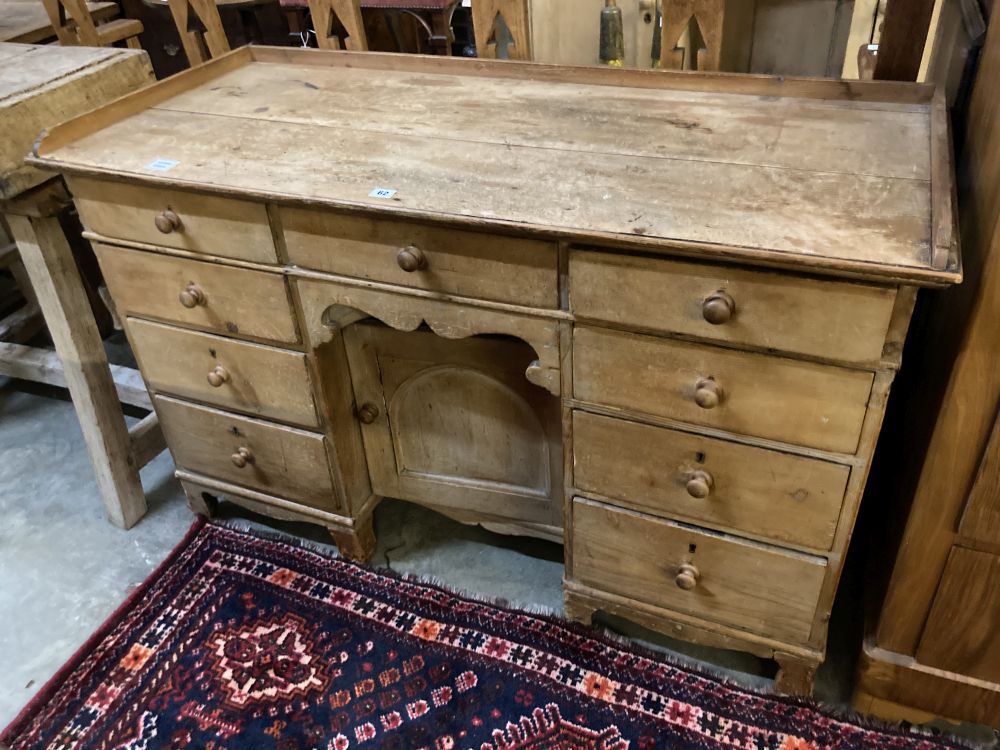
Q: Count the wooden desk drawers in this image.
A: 9